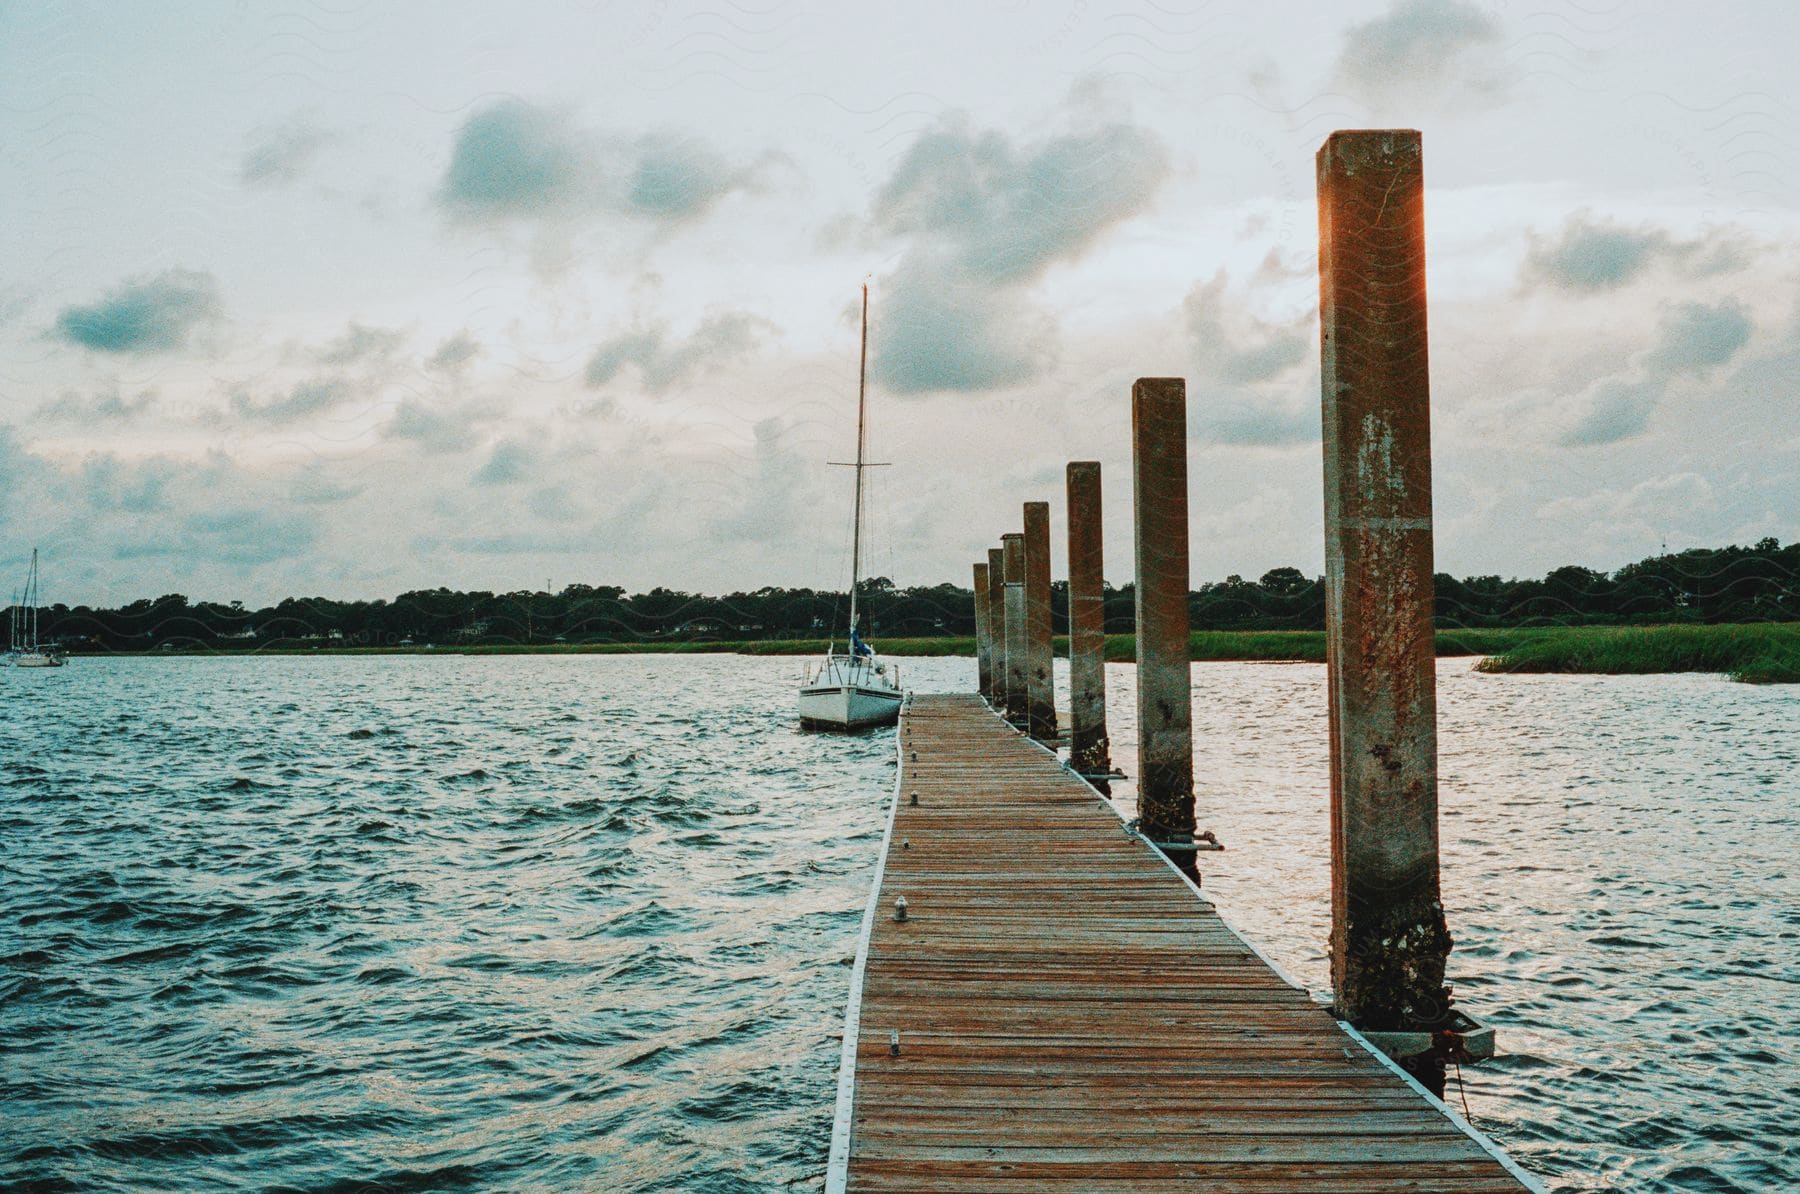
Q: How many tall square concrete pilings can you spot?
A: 7